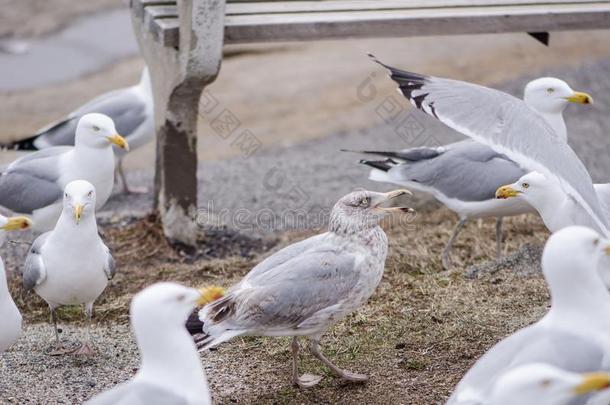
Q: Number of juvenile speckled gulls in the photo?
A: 1